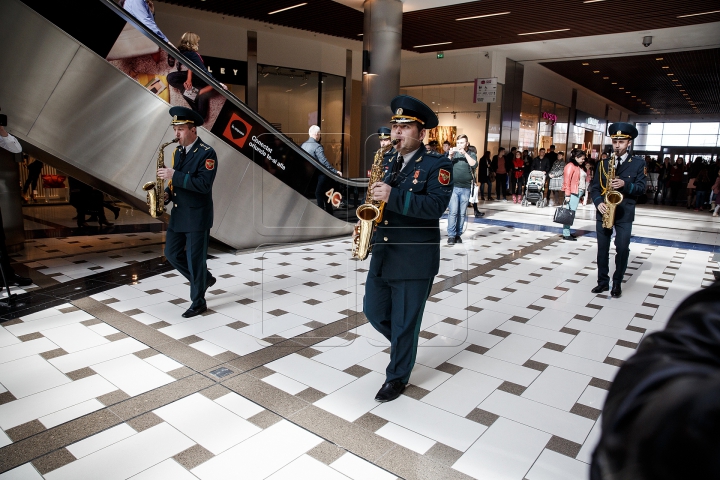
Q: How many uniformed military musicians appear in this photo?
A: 4